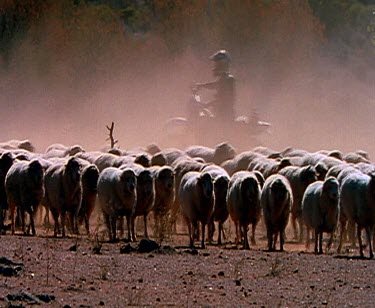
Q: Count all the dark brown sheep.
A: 0